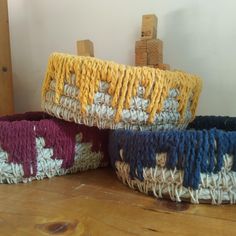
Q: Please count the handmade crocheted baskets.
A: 3